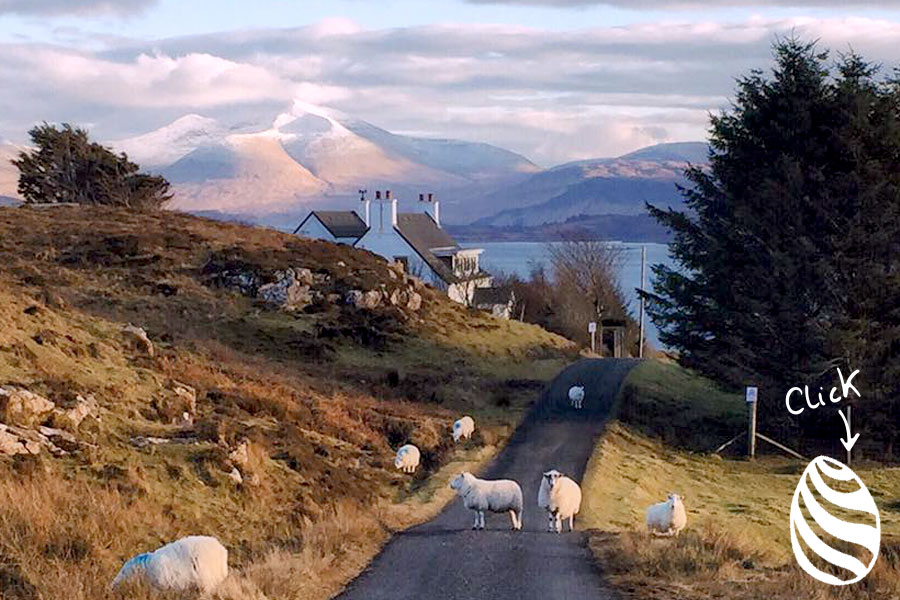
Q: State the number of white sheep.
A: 7